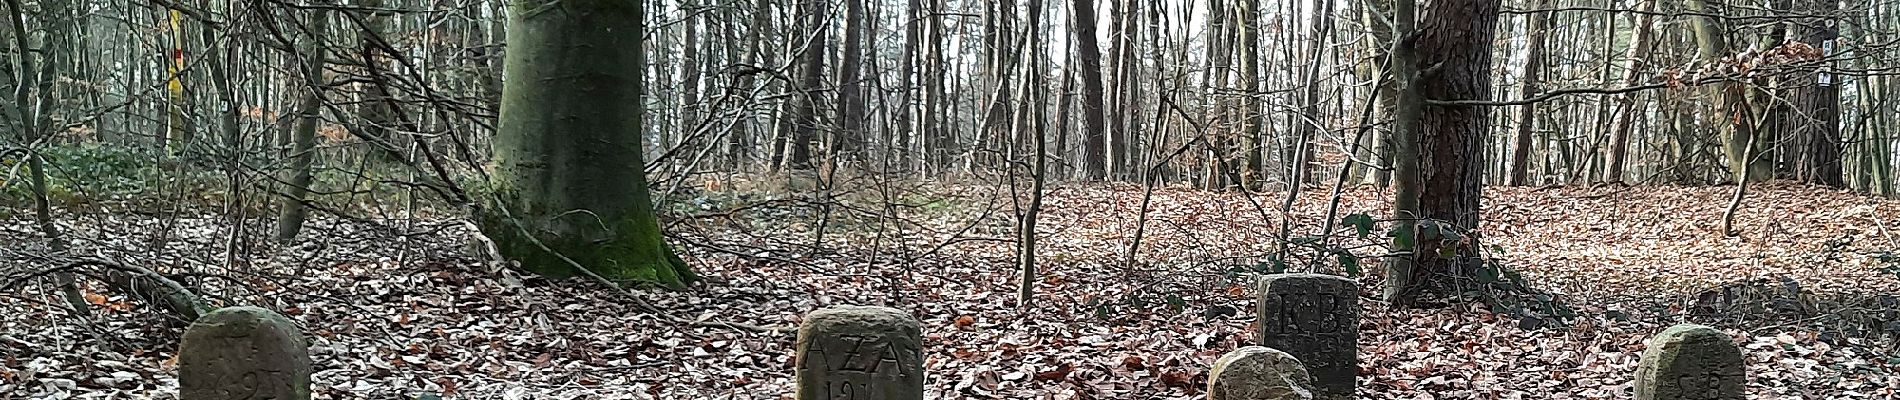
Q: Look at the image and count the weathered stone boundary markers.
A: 5